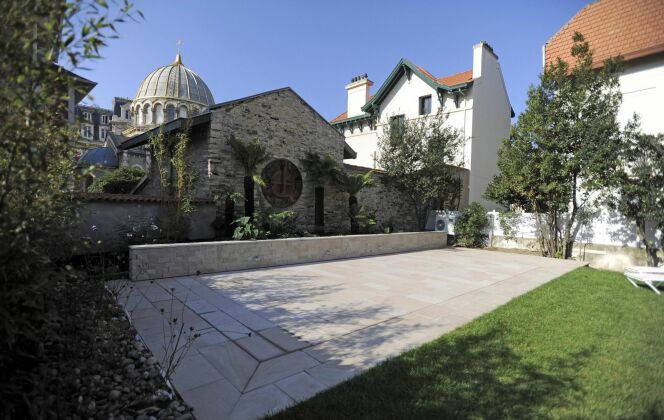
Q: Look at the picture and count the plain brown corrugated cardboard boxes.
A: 0